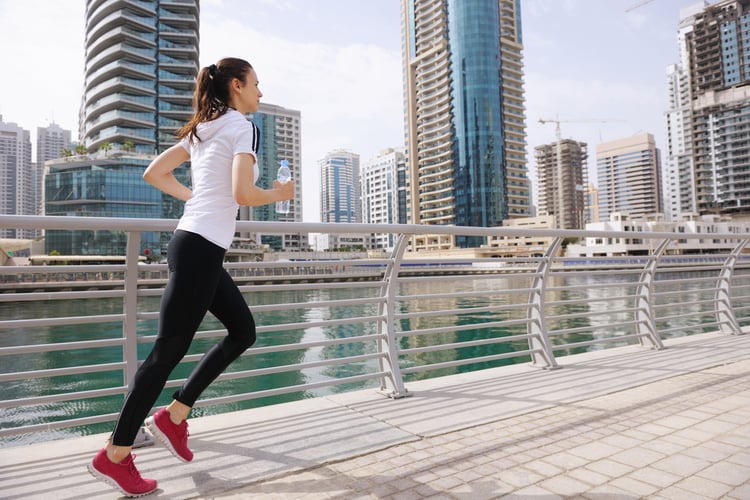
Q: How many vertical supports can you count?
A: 5